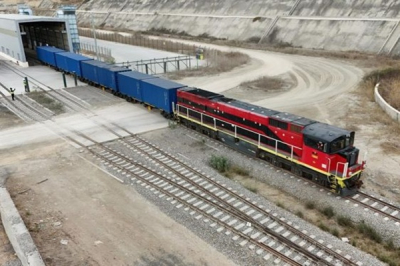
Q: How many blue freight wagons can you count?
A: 4